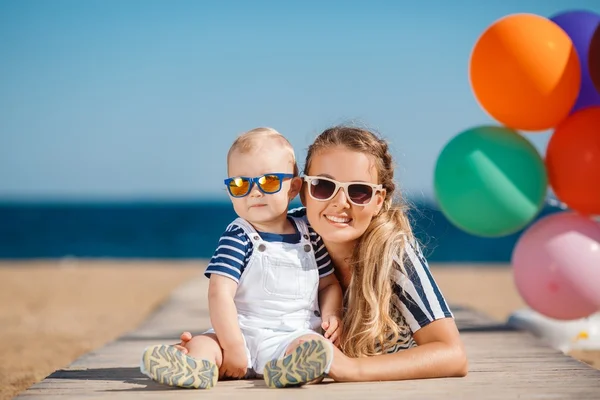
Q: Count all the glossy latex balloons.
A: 6